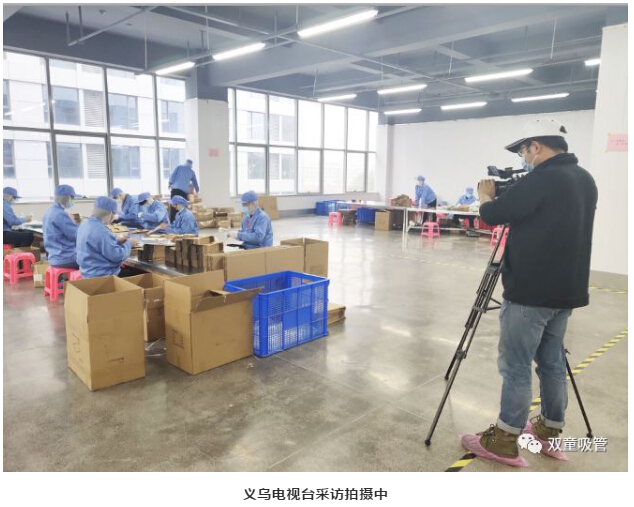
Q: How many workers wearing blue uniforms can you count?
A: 10